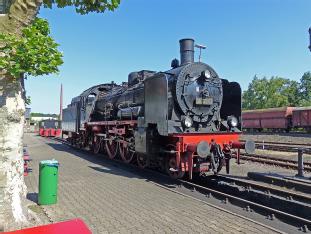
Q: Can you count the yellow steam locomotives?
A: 0